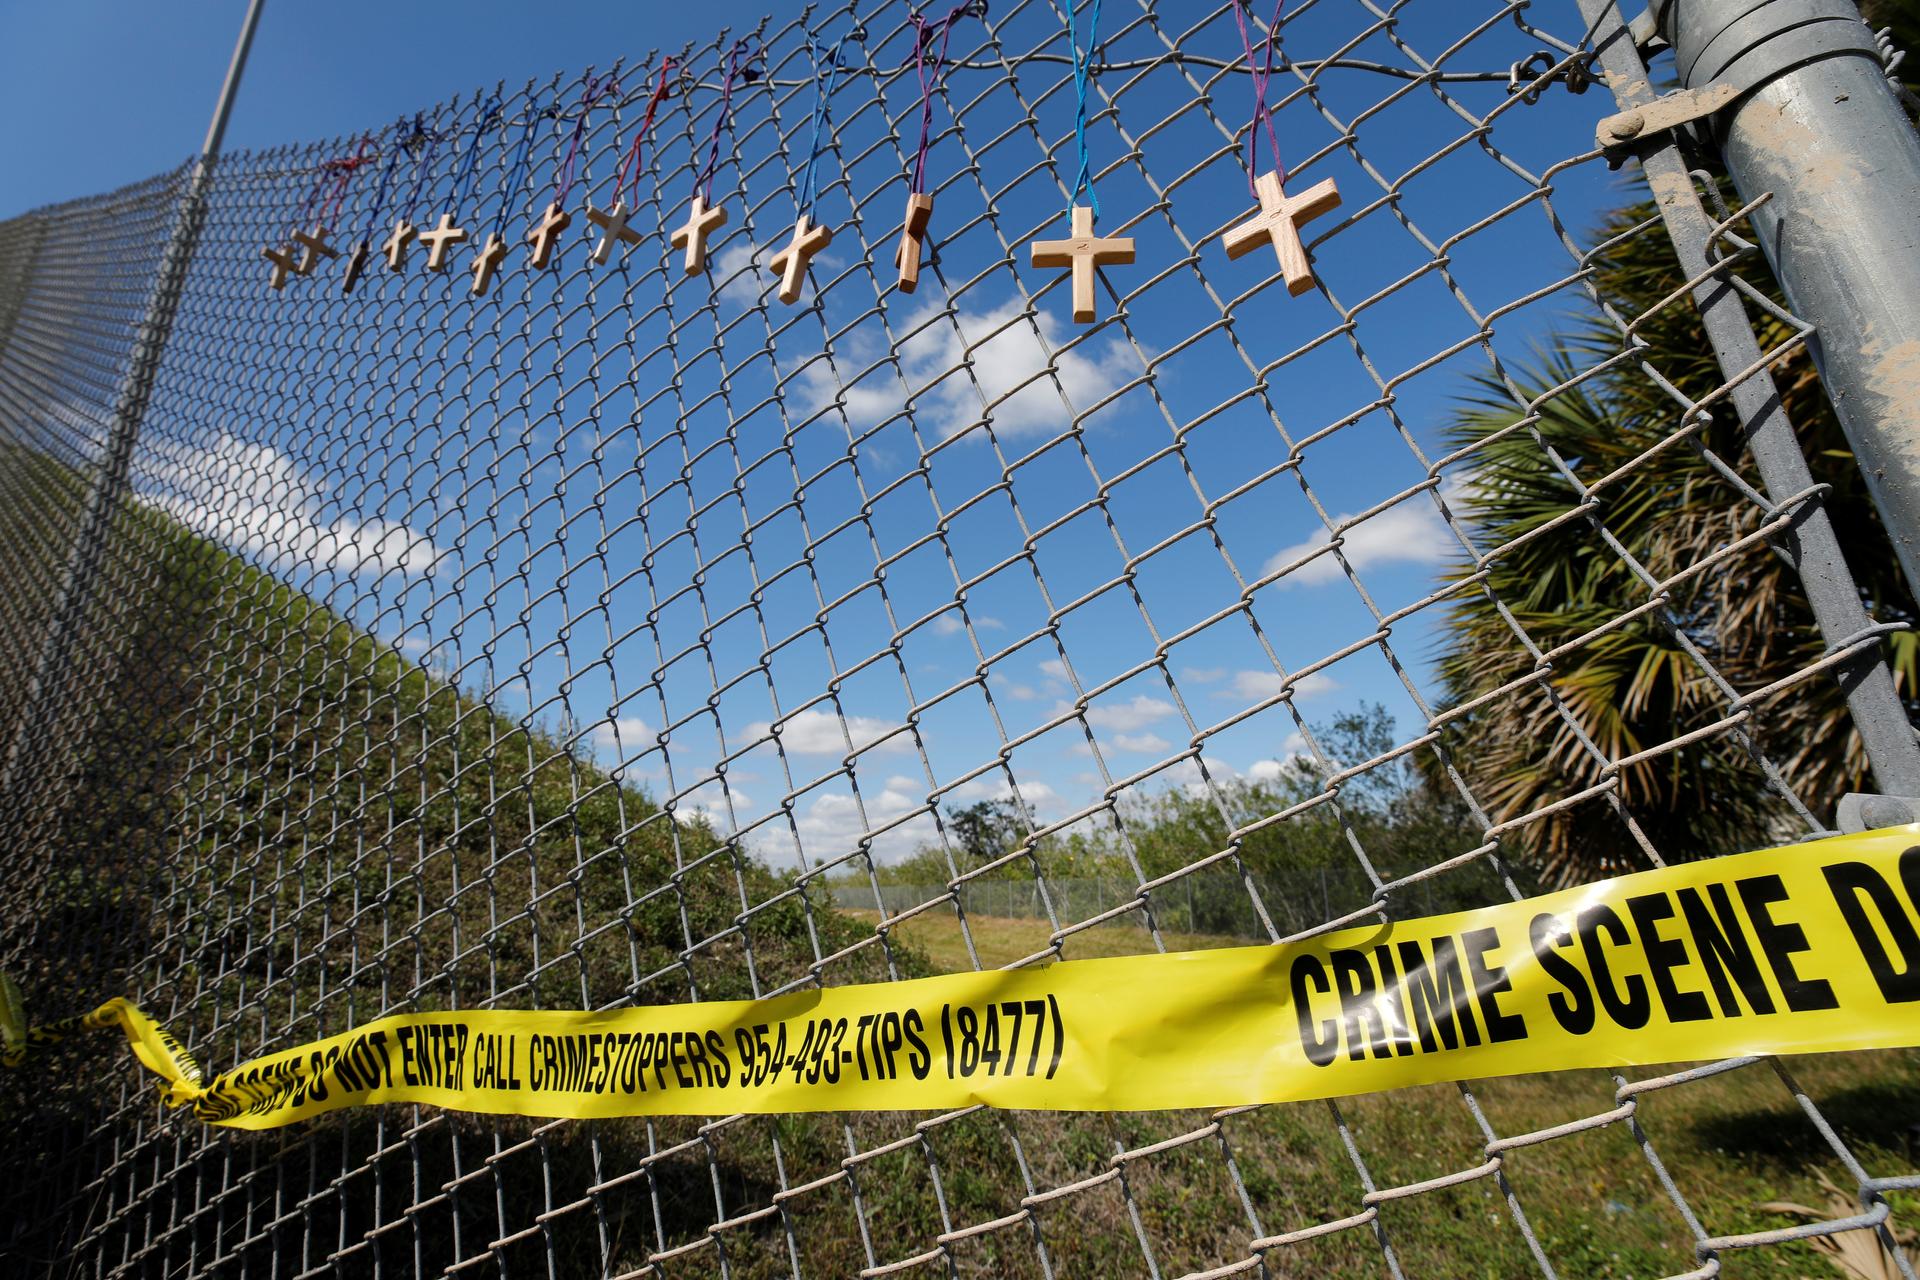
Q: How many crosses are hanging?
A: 13